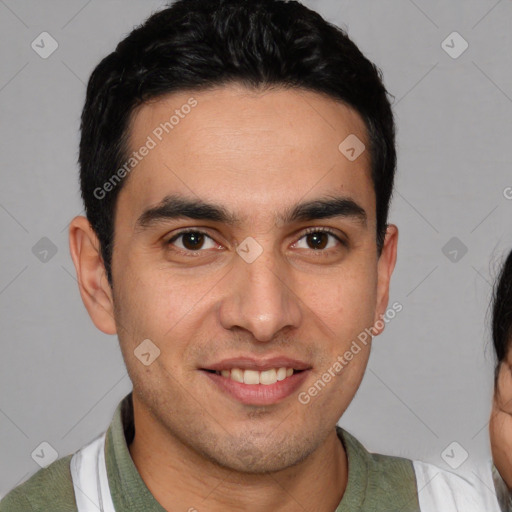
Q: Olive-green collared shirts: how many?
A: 1